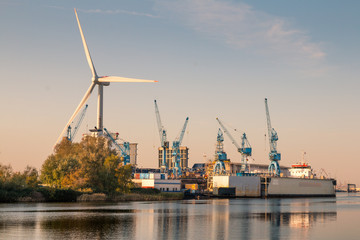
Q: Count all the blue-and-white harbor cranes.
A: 7